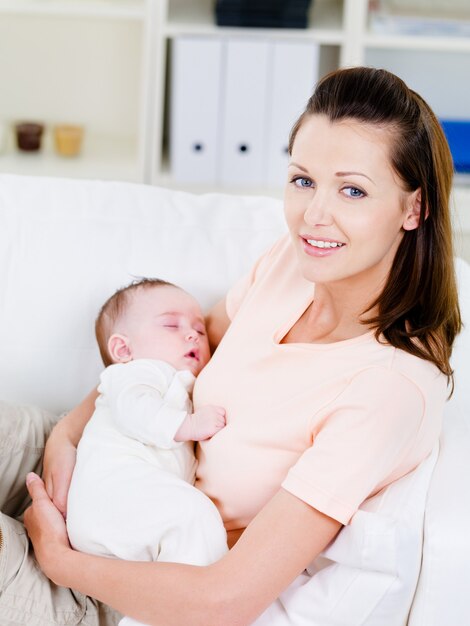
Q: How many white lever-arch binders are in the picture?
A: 3